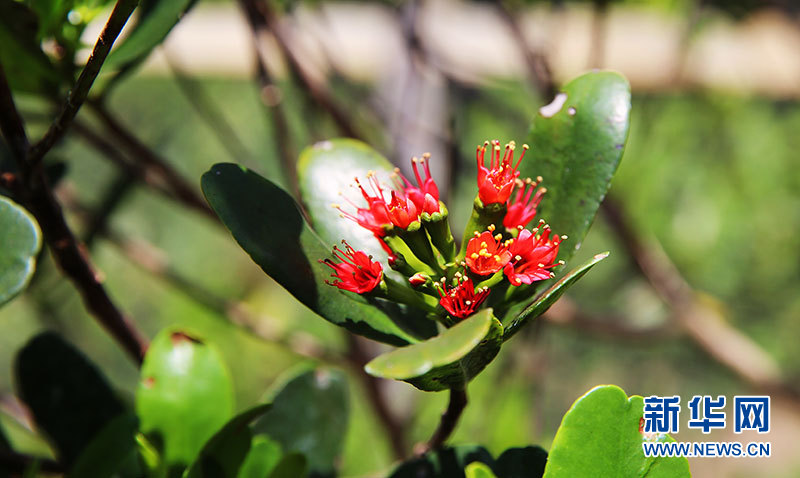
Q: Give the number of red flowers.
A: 9